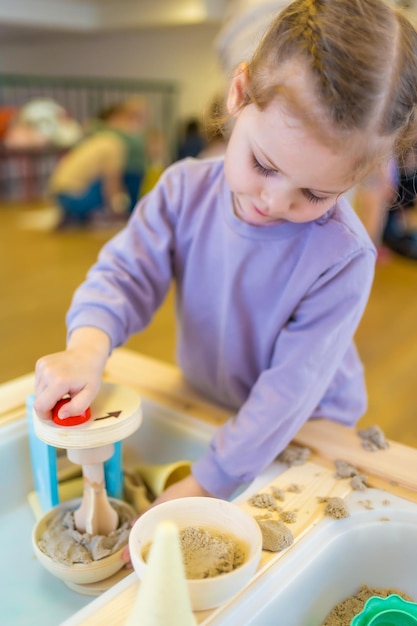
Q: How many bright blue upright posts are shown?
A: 2